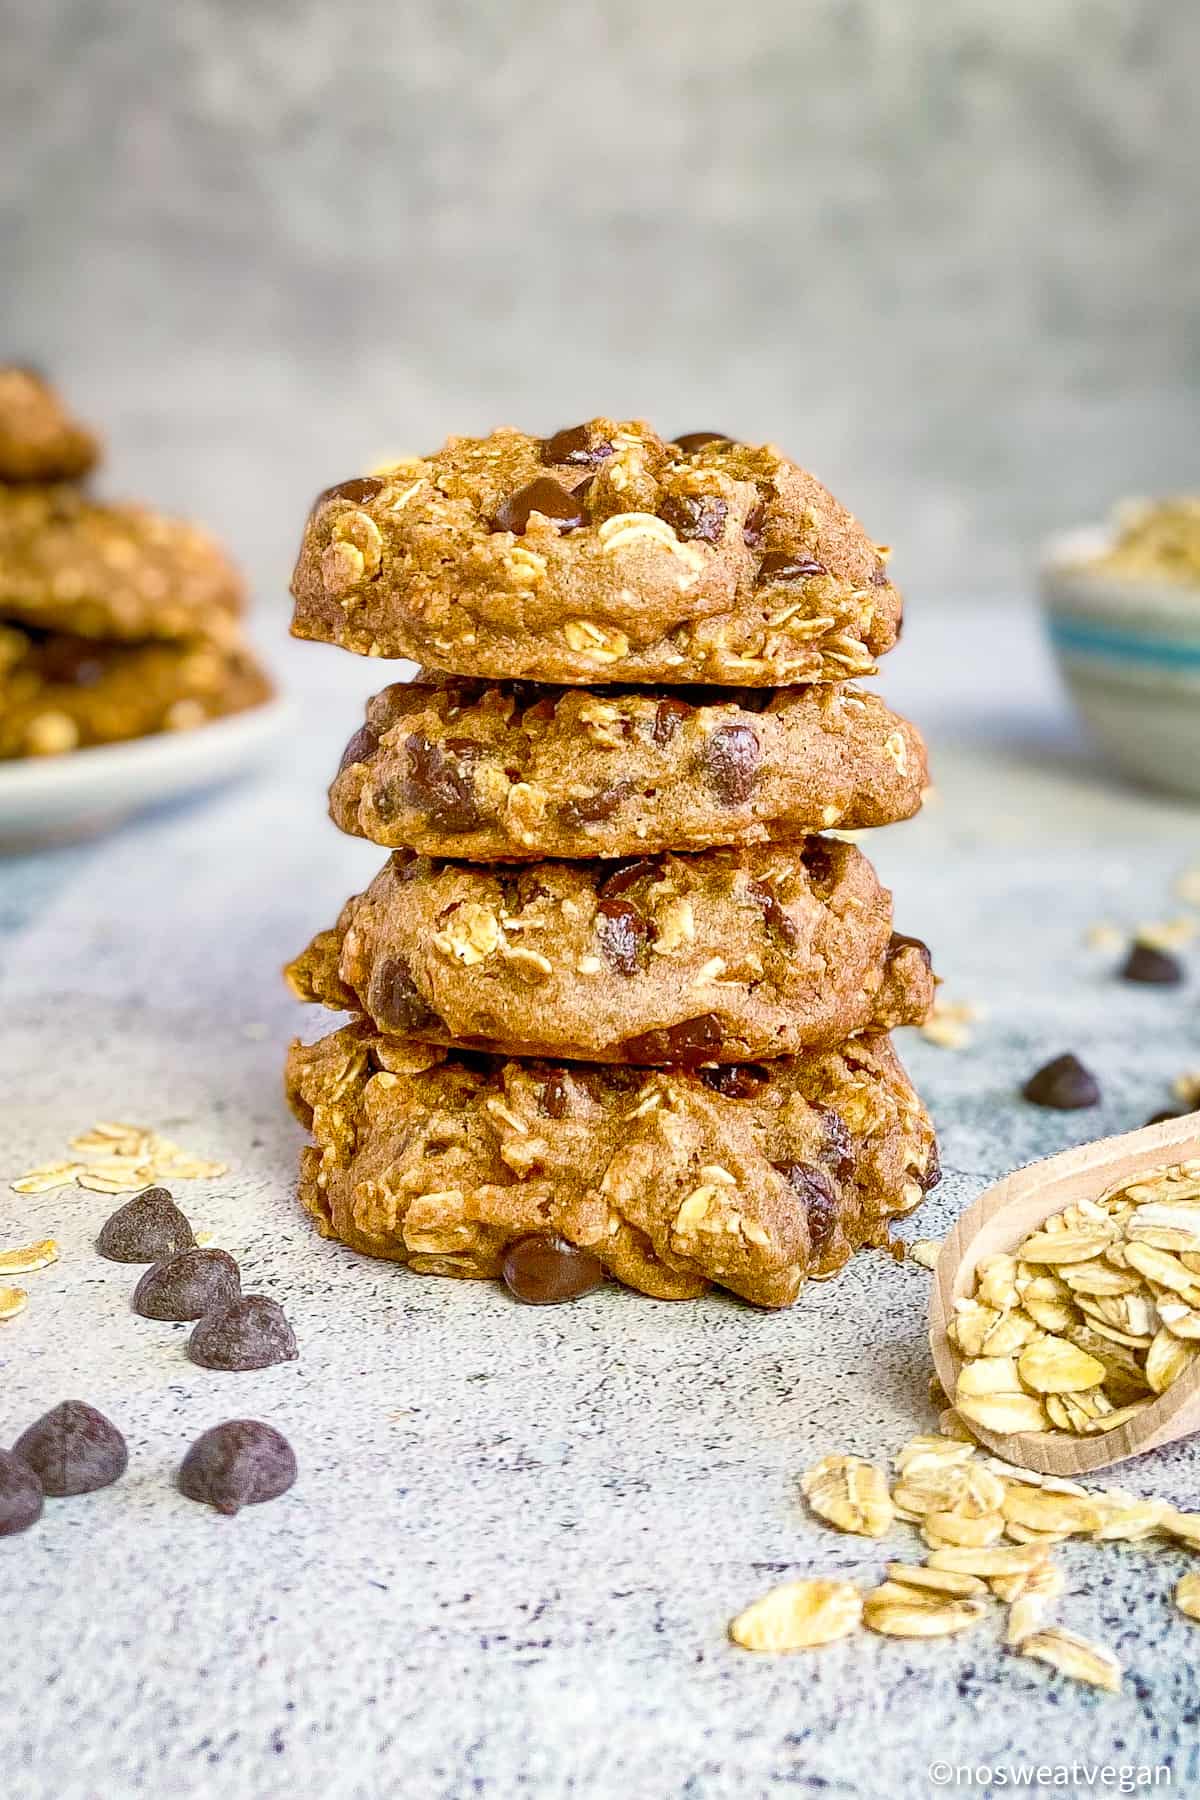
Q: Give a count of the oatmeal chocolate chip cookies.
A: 7